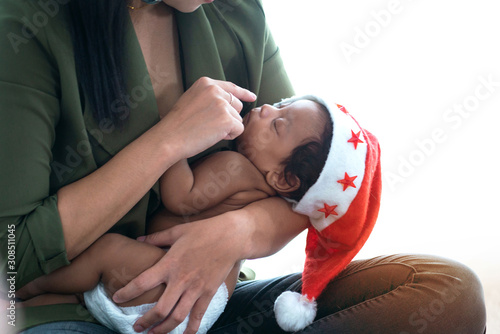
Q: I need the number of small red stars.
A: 4